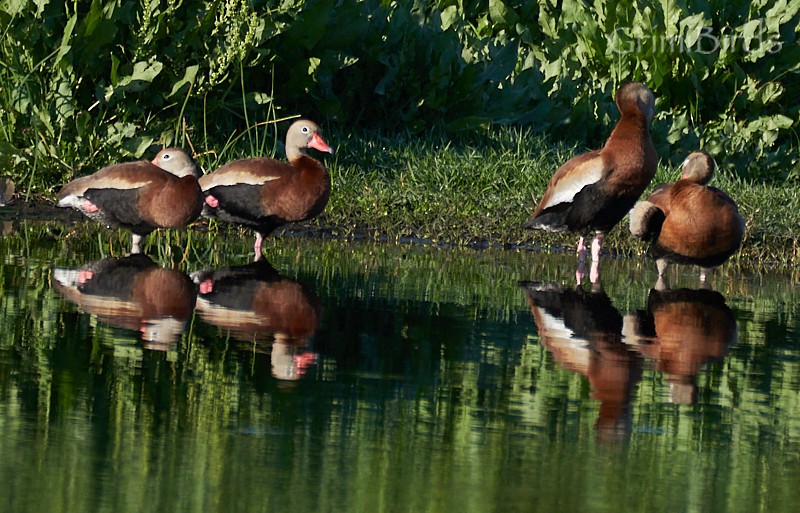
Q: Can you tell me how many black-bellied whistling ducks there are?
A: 4